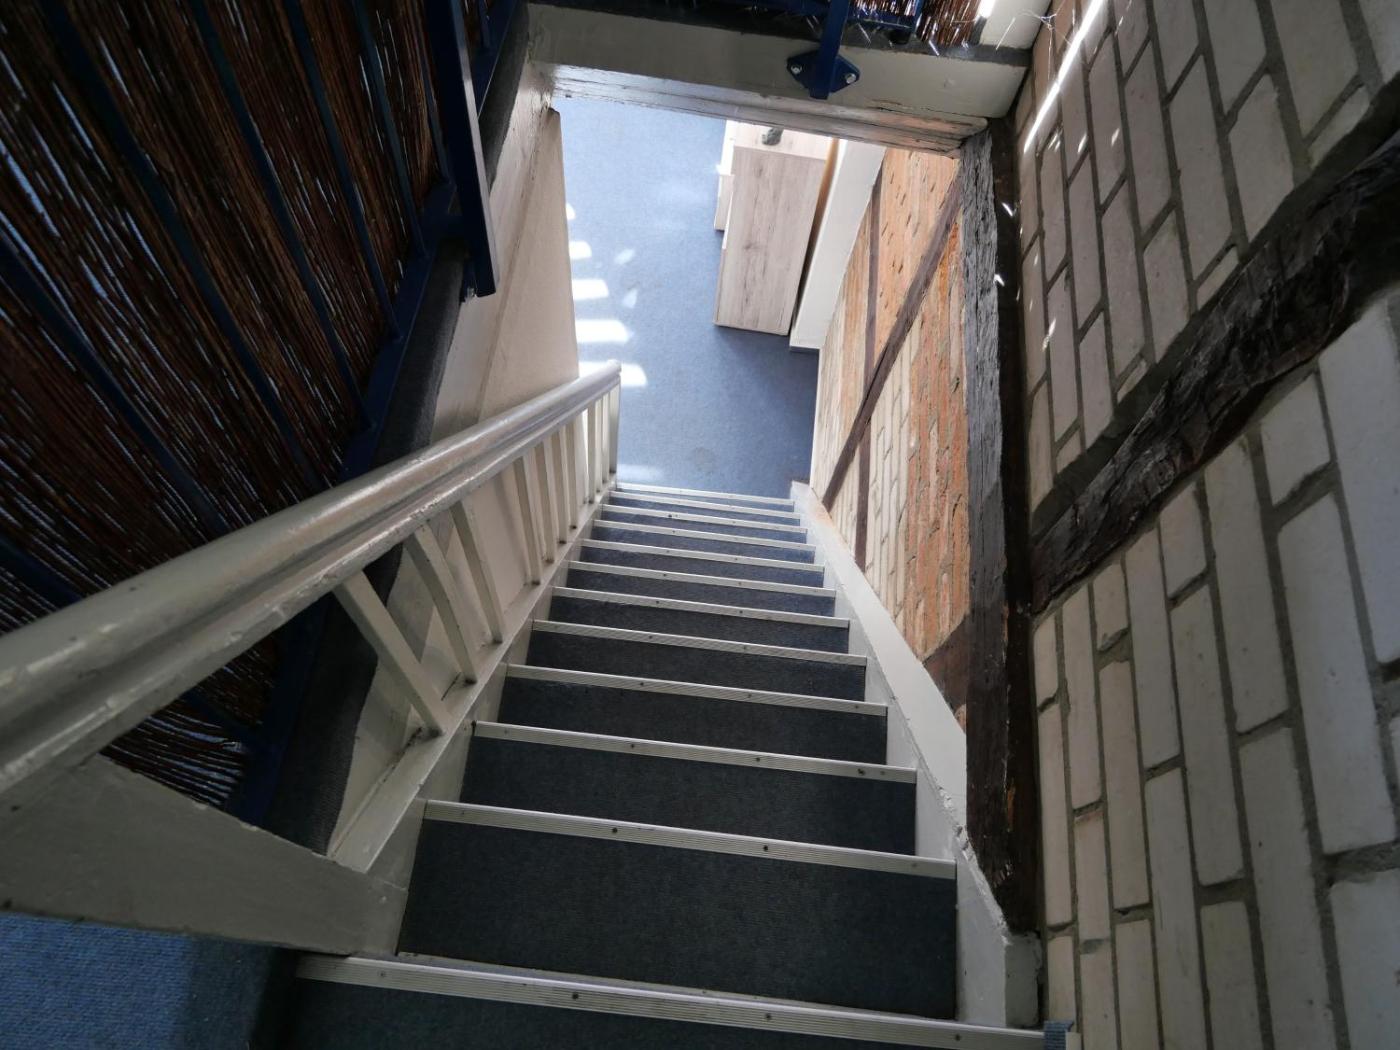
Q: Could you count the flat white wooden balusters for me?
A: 11